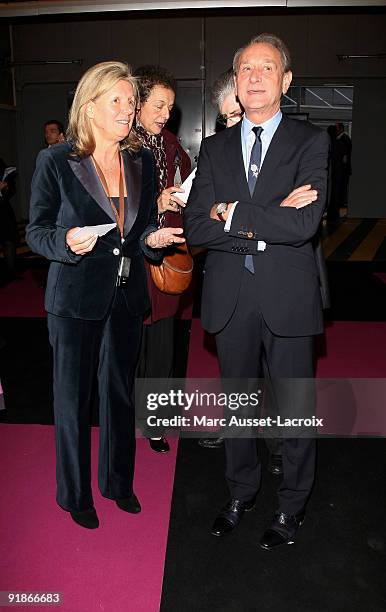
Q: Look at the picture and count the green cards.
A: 0